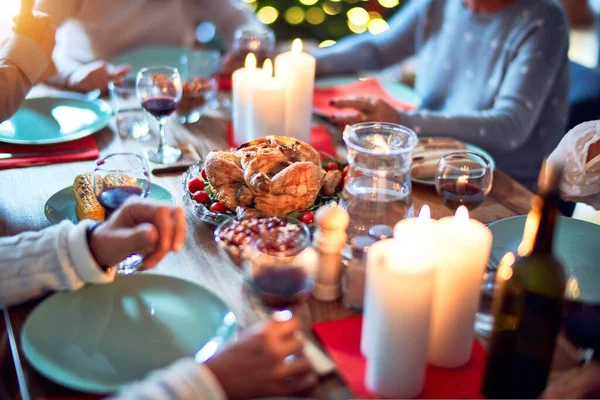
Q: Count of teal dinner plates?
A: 7